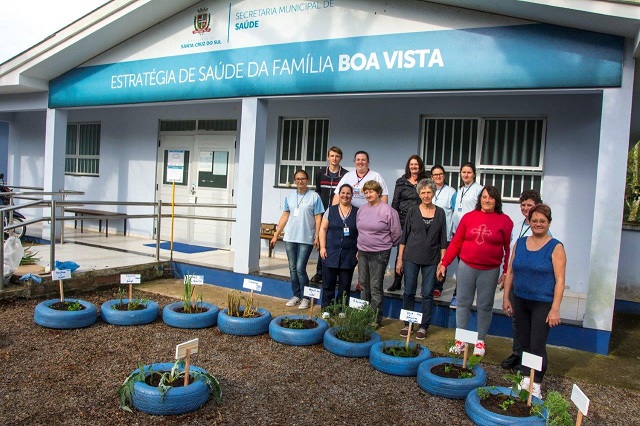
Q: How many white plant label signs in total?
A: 11